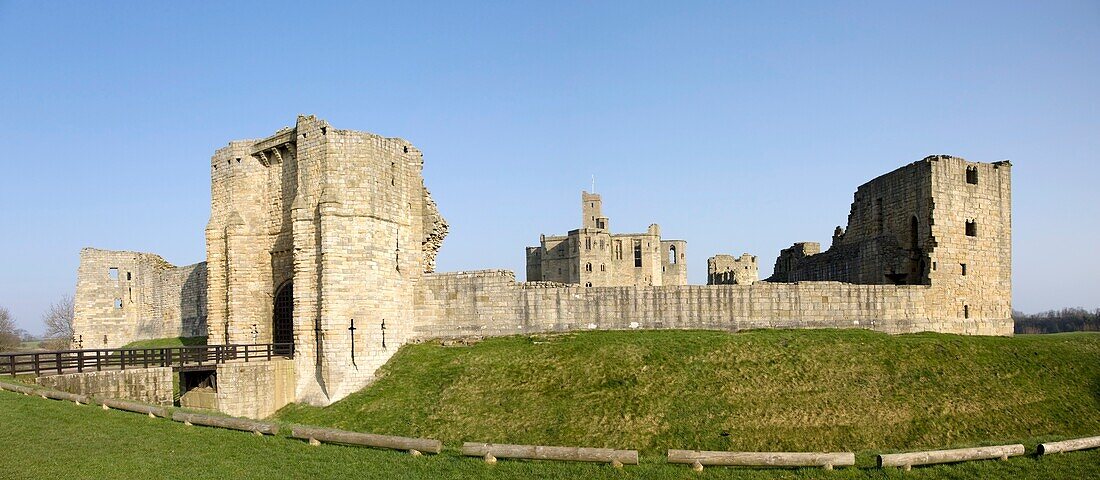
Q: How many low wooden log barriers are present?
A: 9